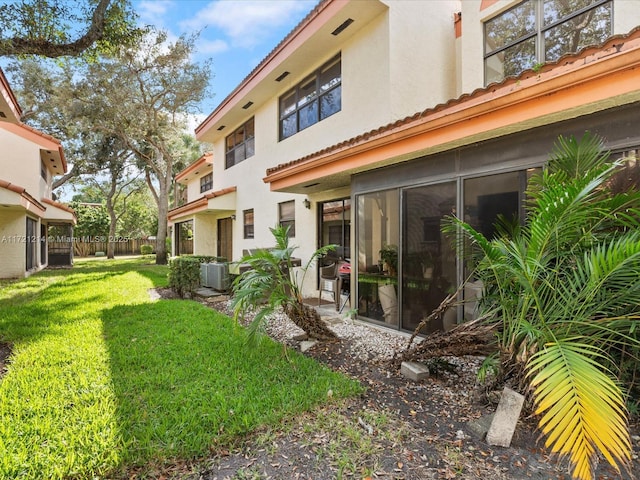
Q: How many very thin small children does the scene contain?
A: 0